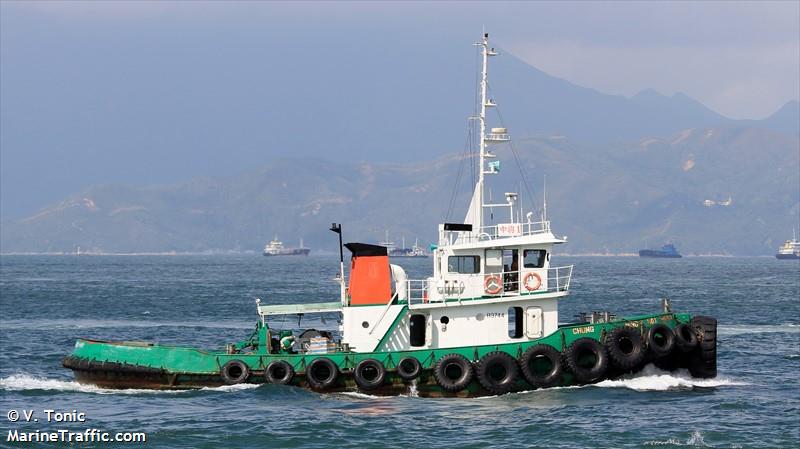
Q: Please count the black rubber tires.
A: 13